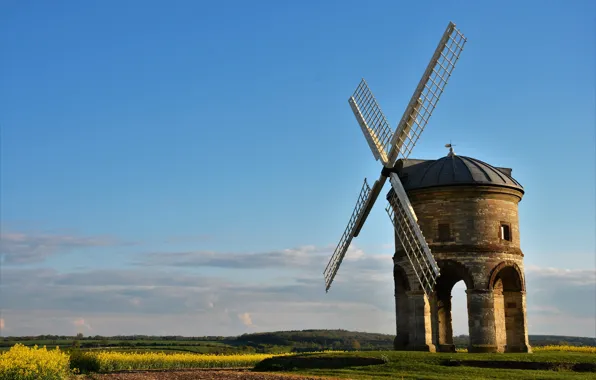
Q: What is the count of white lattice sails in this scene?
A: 4